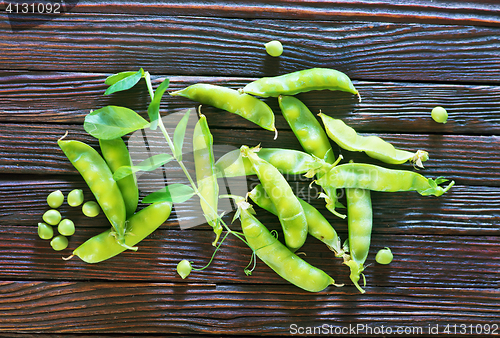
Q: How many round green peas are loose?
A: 11